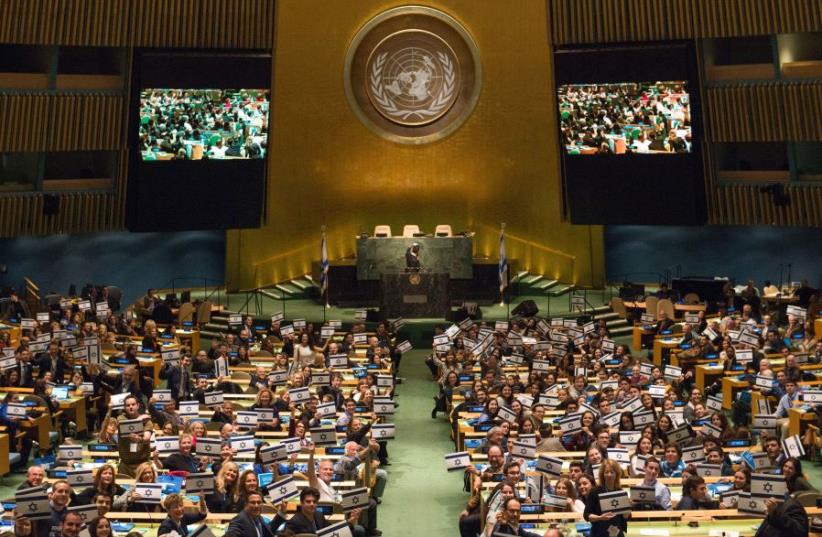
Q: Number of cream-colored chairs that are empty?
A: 3